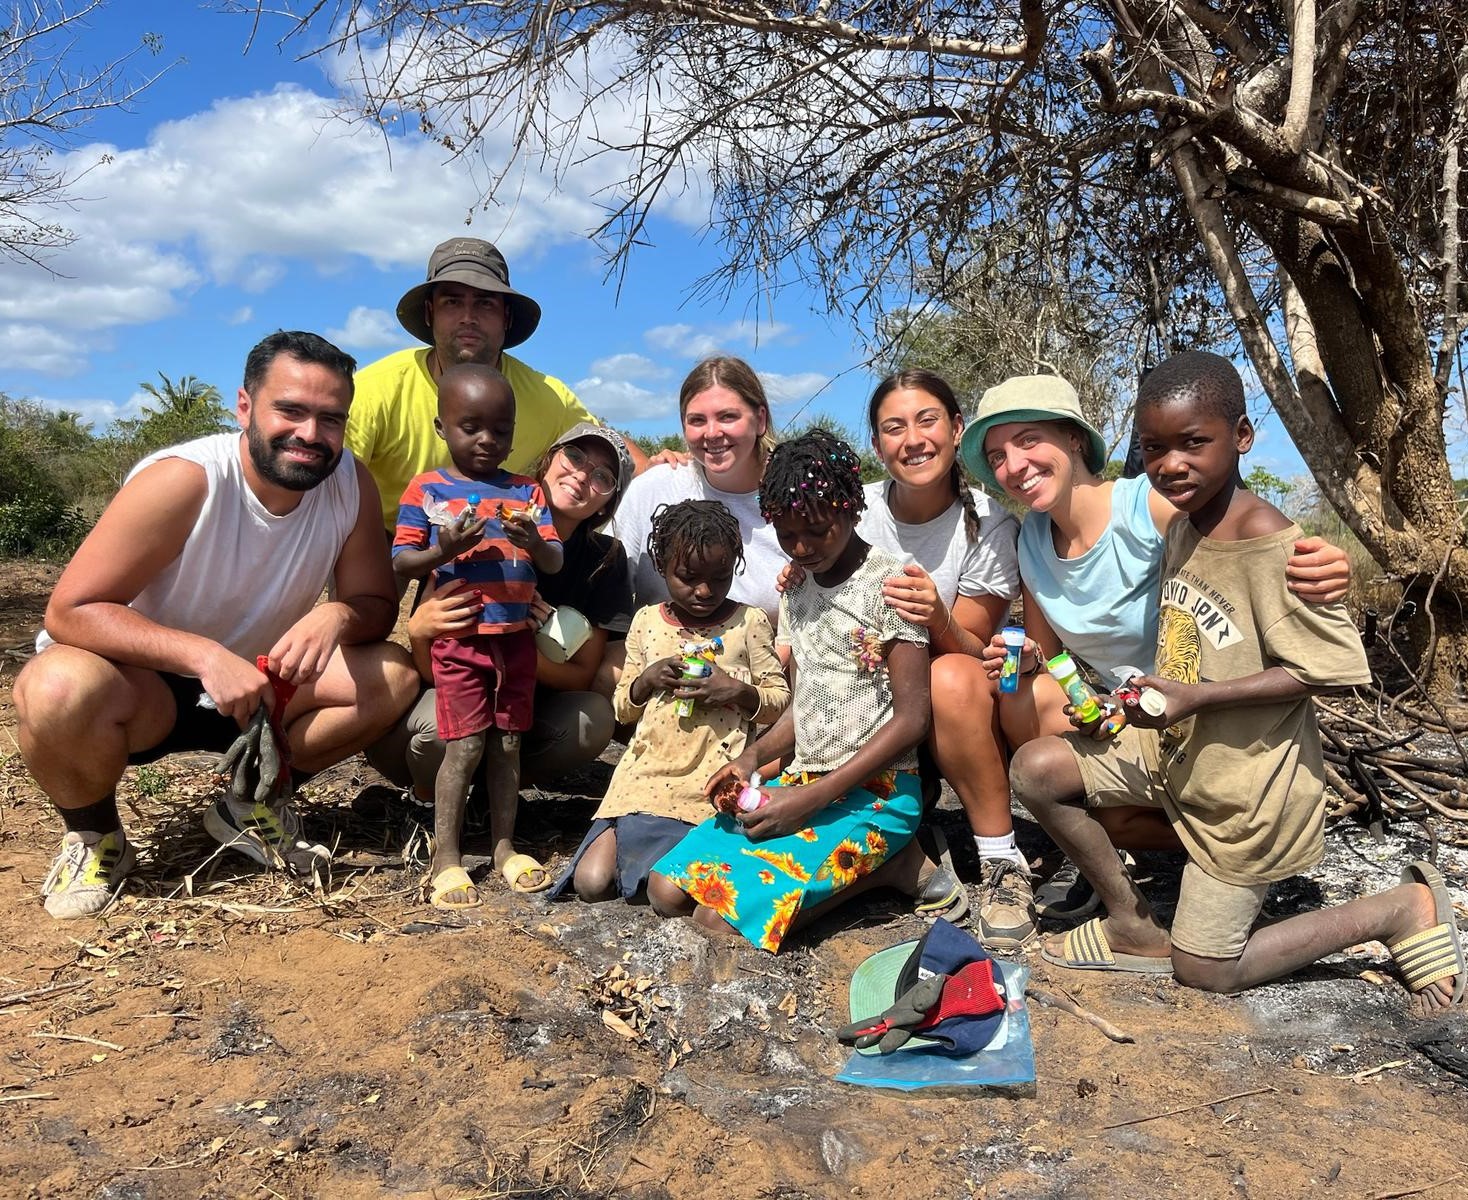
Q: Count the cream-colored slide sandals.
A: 4